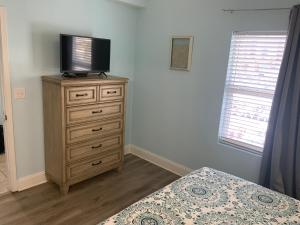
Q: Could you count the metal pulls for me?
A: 6